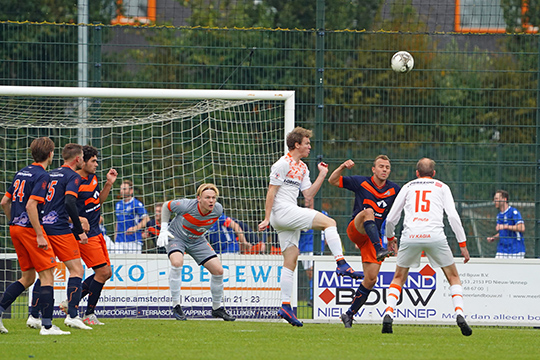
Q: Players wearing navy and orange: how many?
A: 4